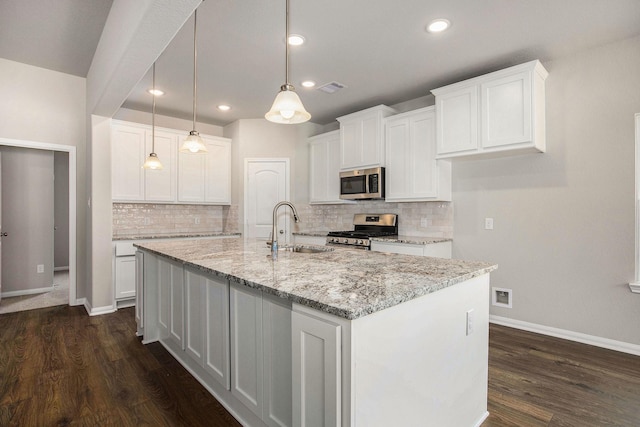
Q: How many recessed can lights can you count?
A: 5